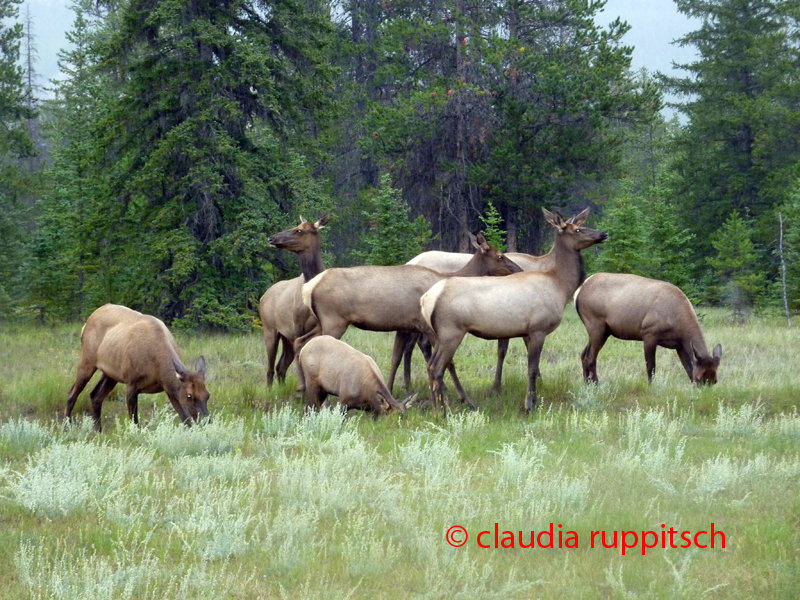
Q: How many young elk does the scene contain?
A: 1